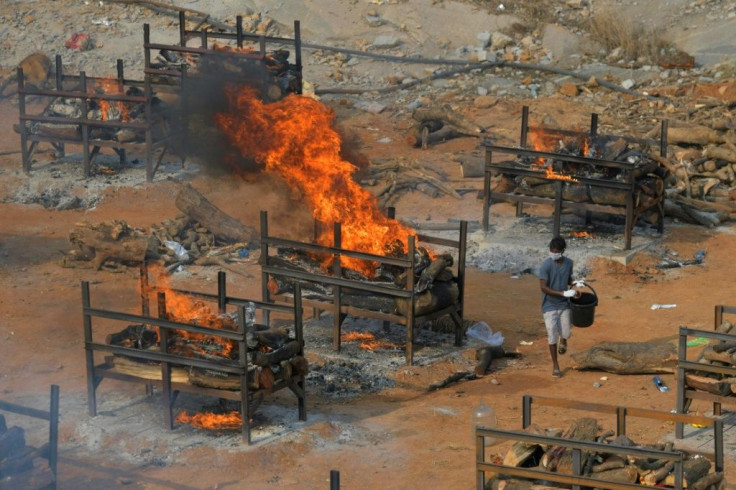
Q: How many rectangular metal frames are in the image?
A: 8